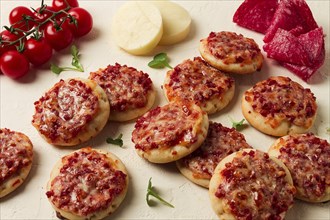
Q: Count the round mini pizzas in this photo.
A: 11